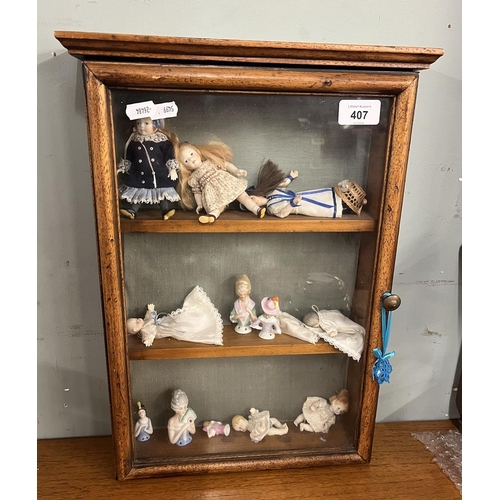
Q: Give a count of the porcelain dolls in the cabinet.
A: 12